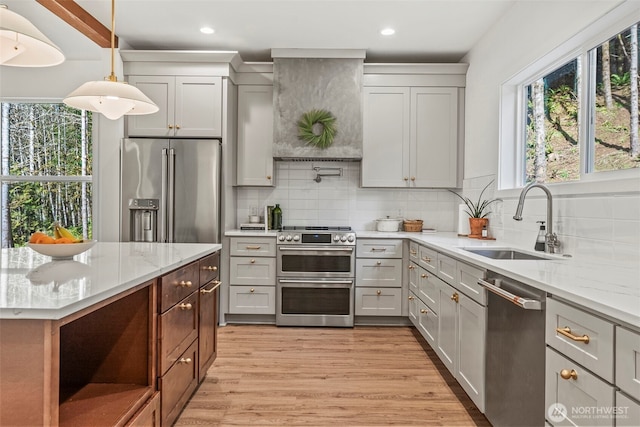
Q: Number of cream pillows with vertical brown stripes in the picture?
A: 0